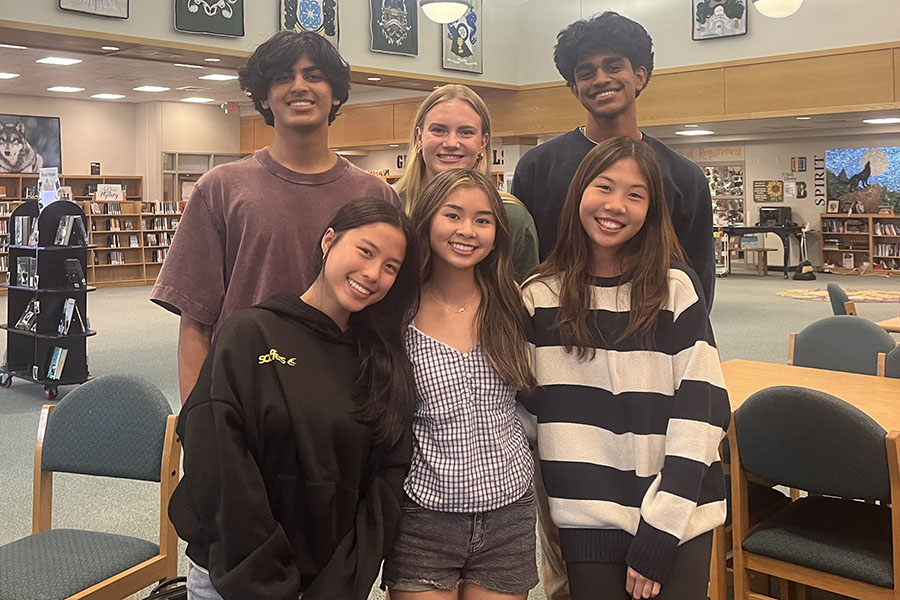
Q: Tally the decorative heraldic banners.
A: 6